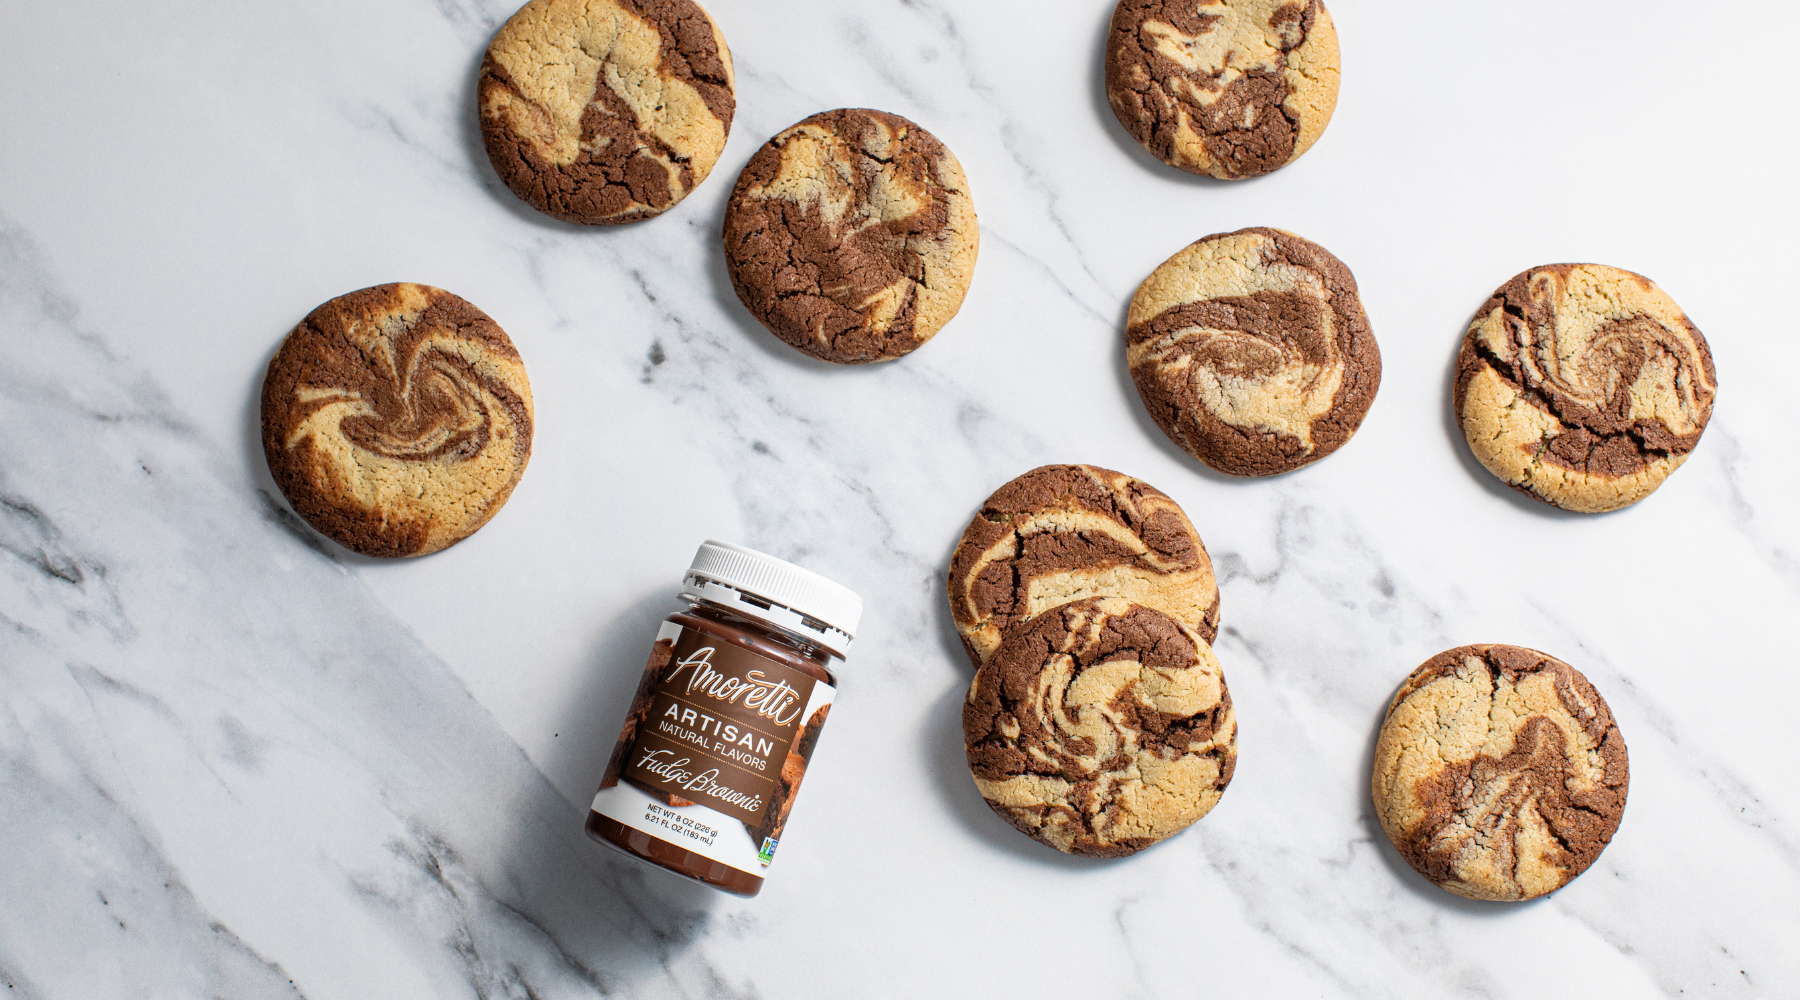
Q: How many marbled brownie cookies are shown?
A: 9